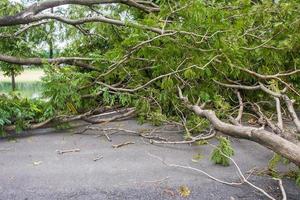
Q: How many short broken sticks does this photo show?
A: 3